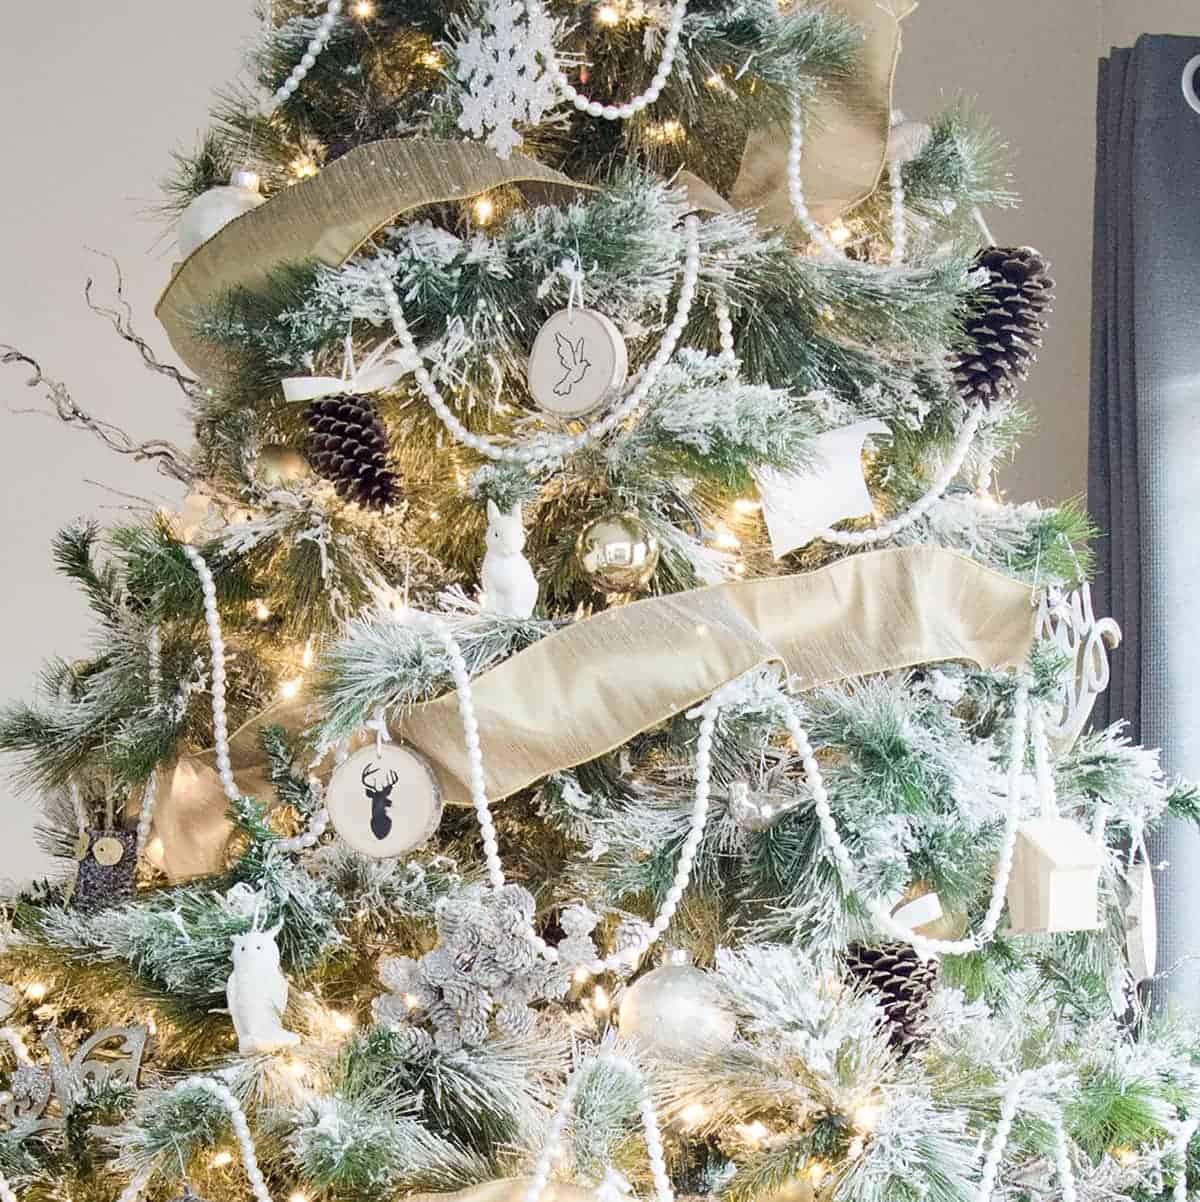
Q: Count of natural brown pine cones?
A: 3